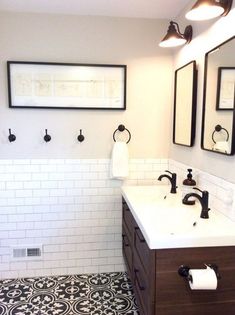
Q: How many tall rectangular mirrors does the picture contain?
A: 2